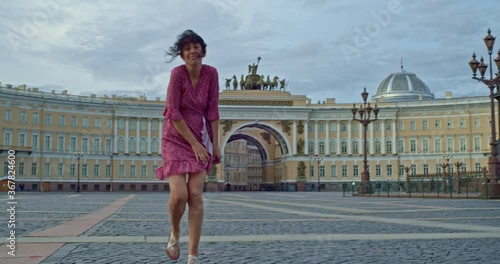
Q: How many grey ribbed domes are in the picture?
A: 1